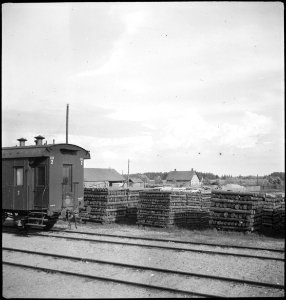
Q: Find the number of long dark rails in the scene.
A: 4